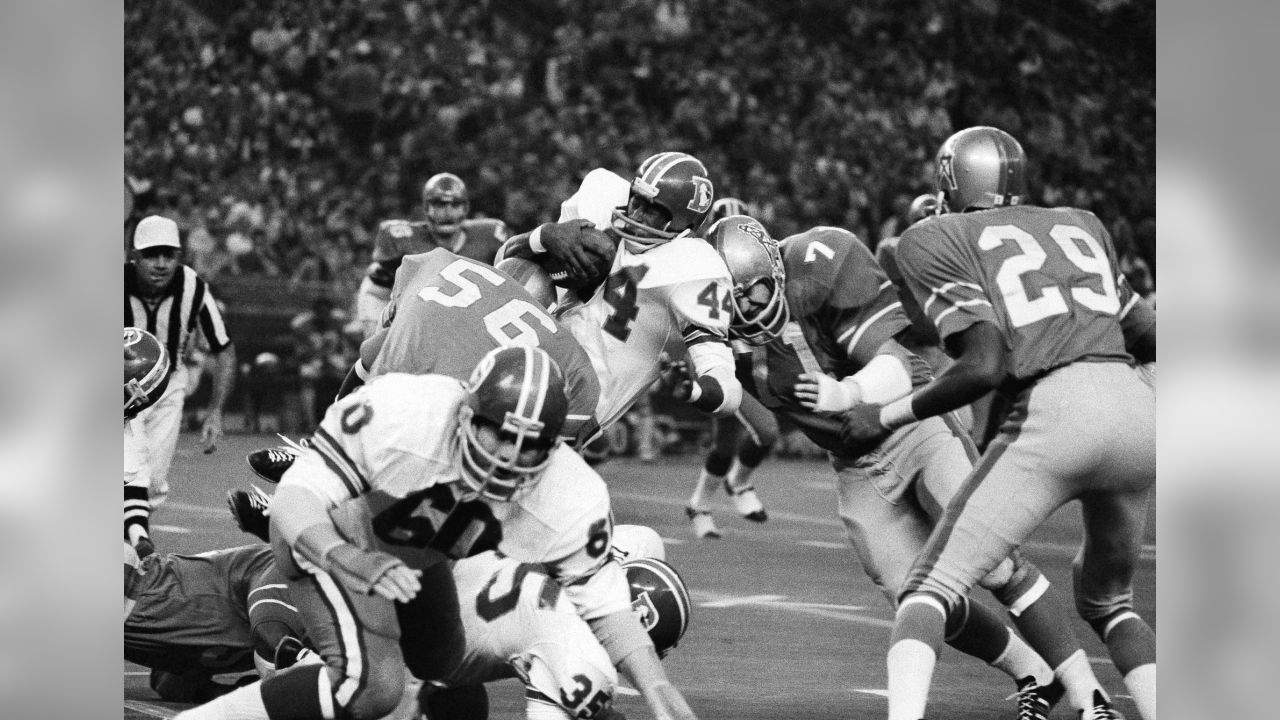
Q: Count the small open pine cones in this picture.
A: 0